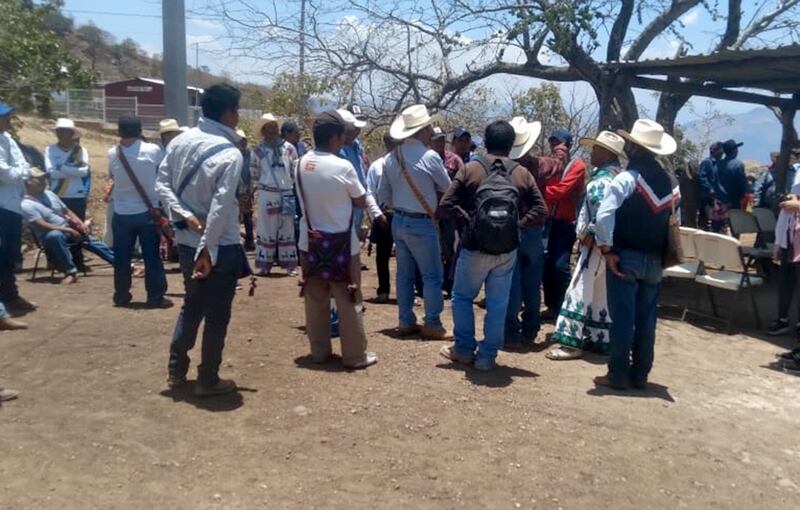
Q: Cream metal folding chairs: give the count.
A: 2